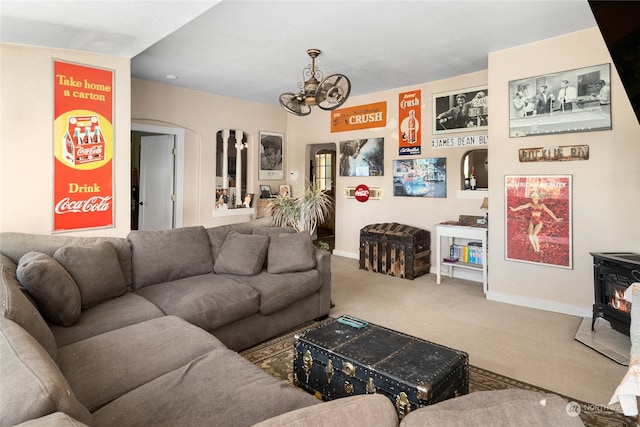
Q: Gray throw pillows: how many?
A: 4